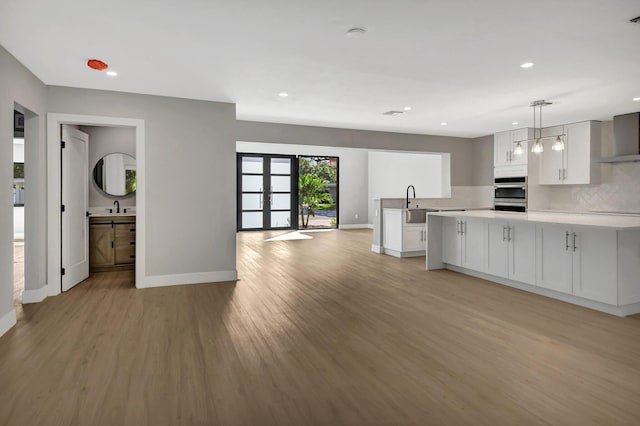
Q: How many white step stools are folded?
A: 0